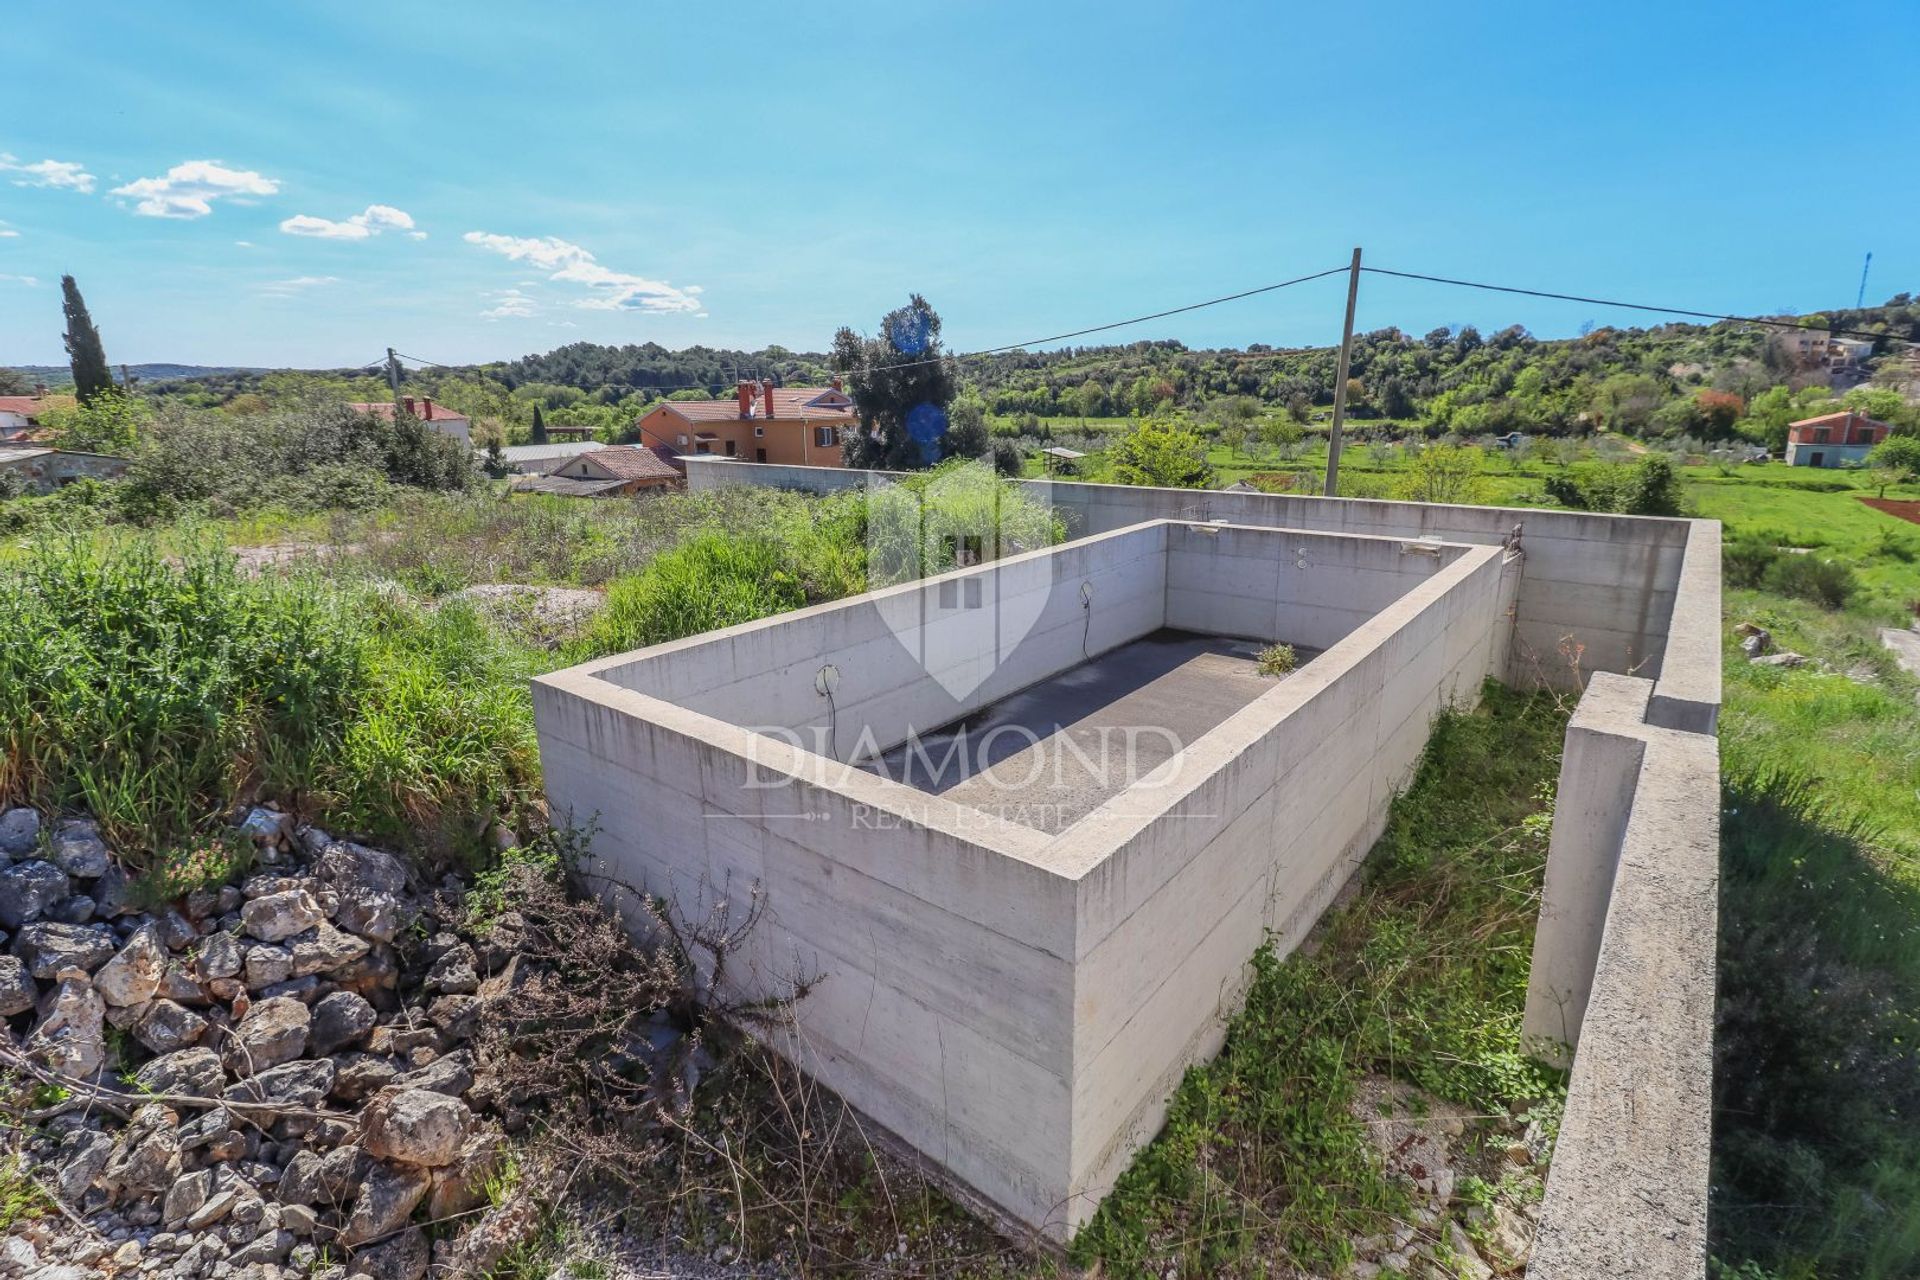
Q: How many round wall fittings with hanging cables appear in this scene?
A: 2